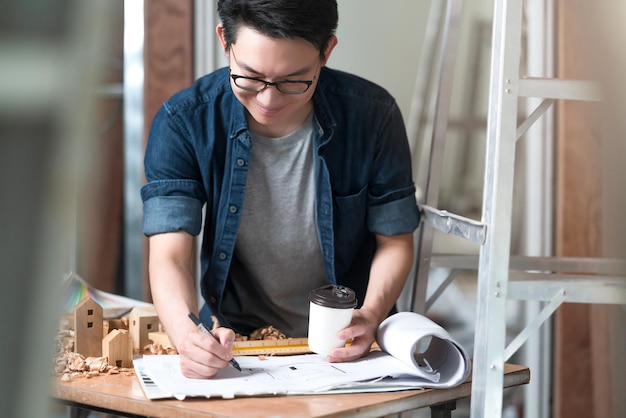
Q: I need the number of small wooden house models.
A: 3